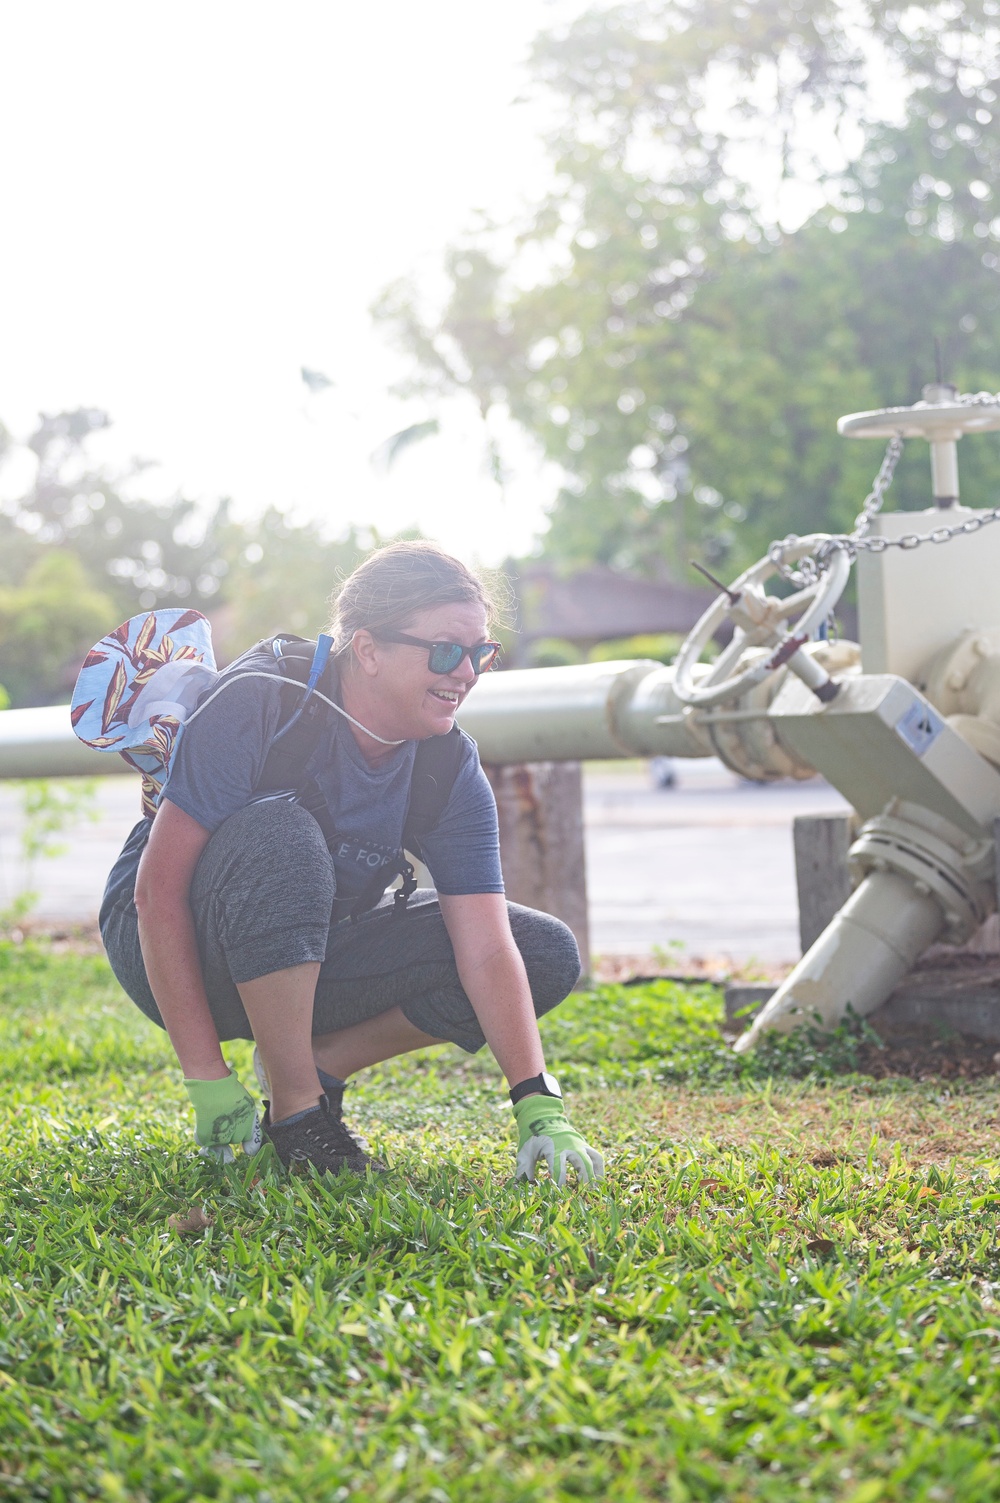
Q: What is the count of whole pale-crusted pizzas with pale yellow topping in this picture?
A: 0